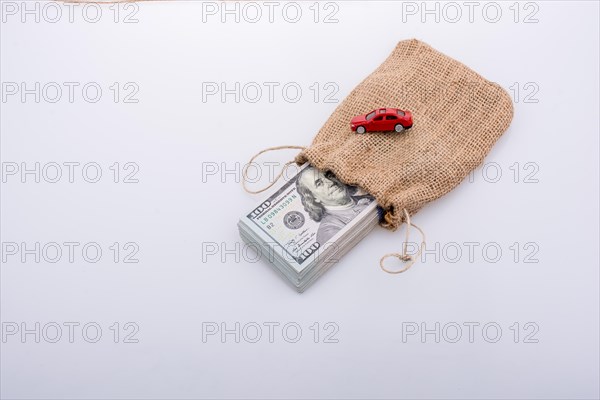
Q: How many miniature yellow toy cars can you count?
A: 0